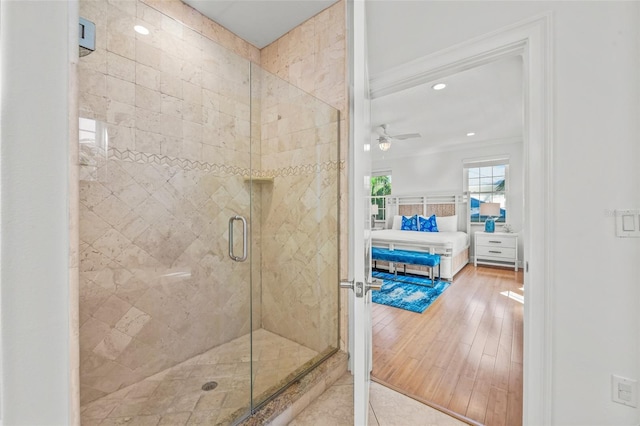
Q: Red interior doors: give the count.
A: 0